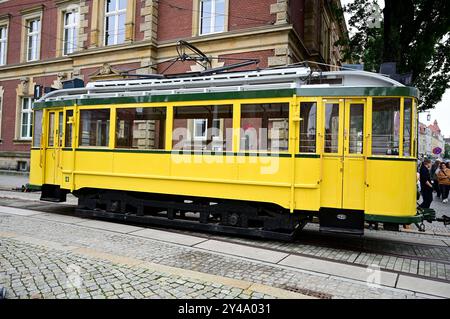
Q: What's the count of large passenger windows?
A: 4